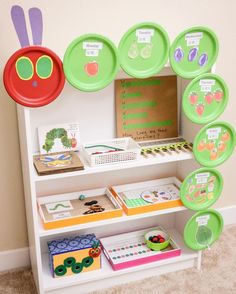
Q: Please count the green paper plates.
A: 7